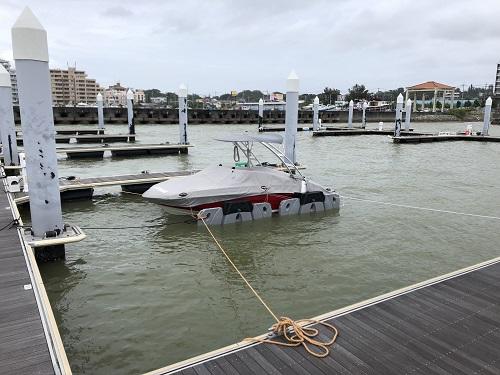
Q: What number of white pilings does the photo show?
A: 13